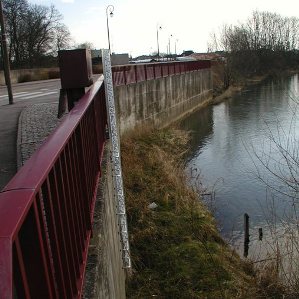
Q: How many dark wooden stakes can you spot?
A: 2